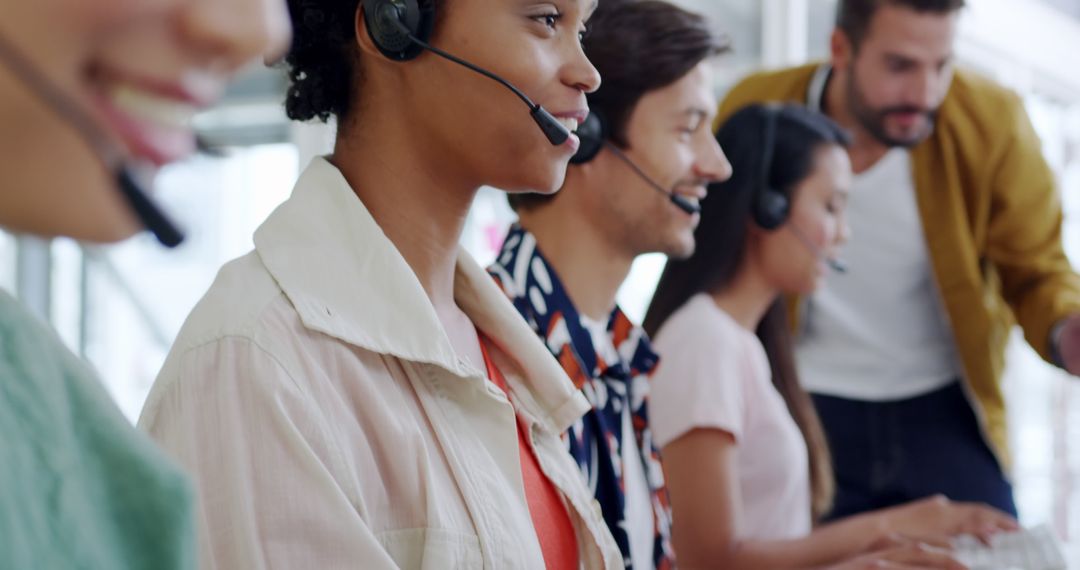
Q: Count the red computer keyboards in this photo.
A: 0